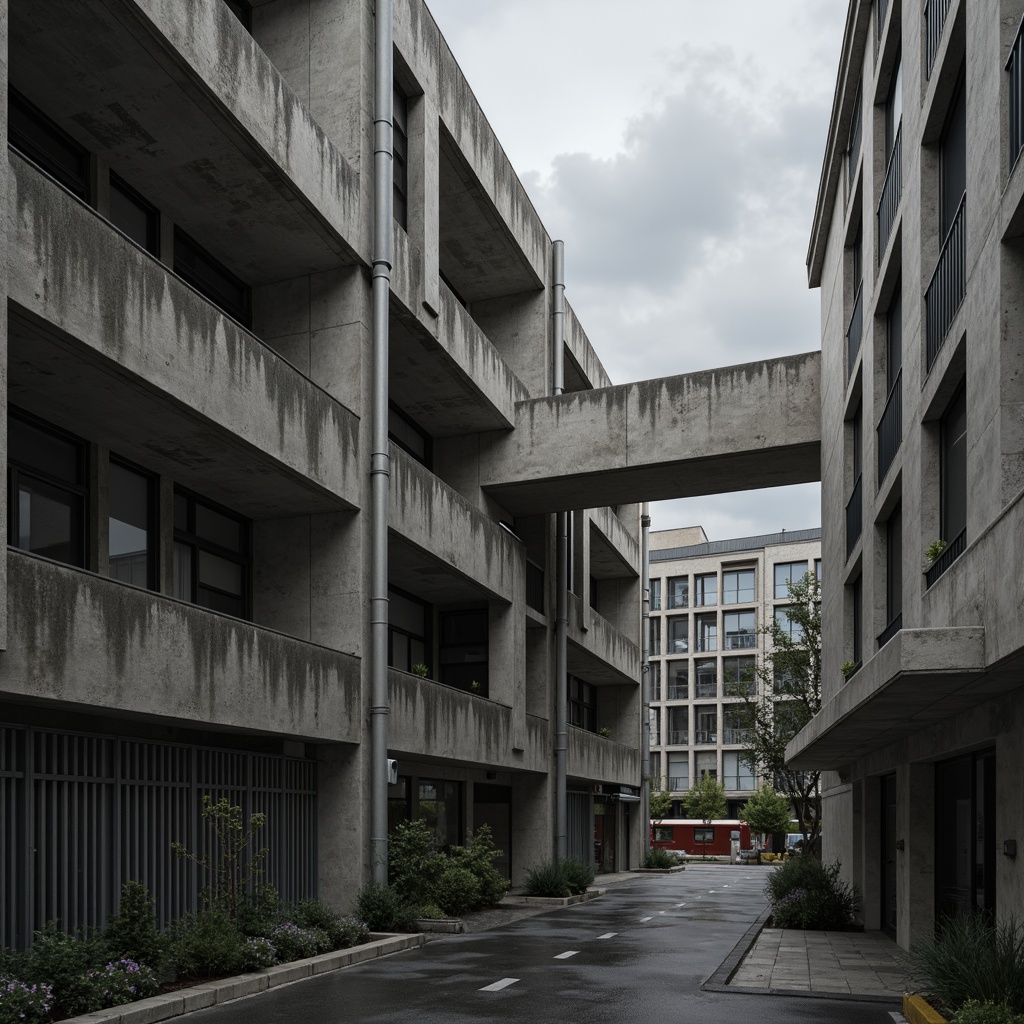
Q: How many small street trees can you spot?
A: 3